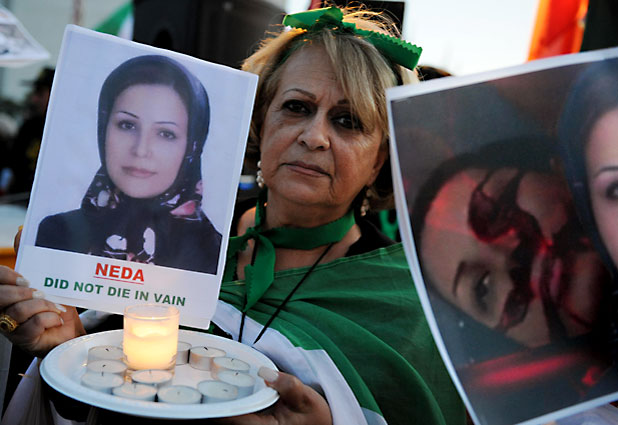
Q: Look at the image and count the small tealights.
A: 11